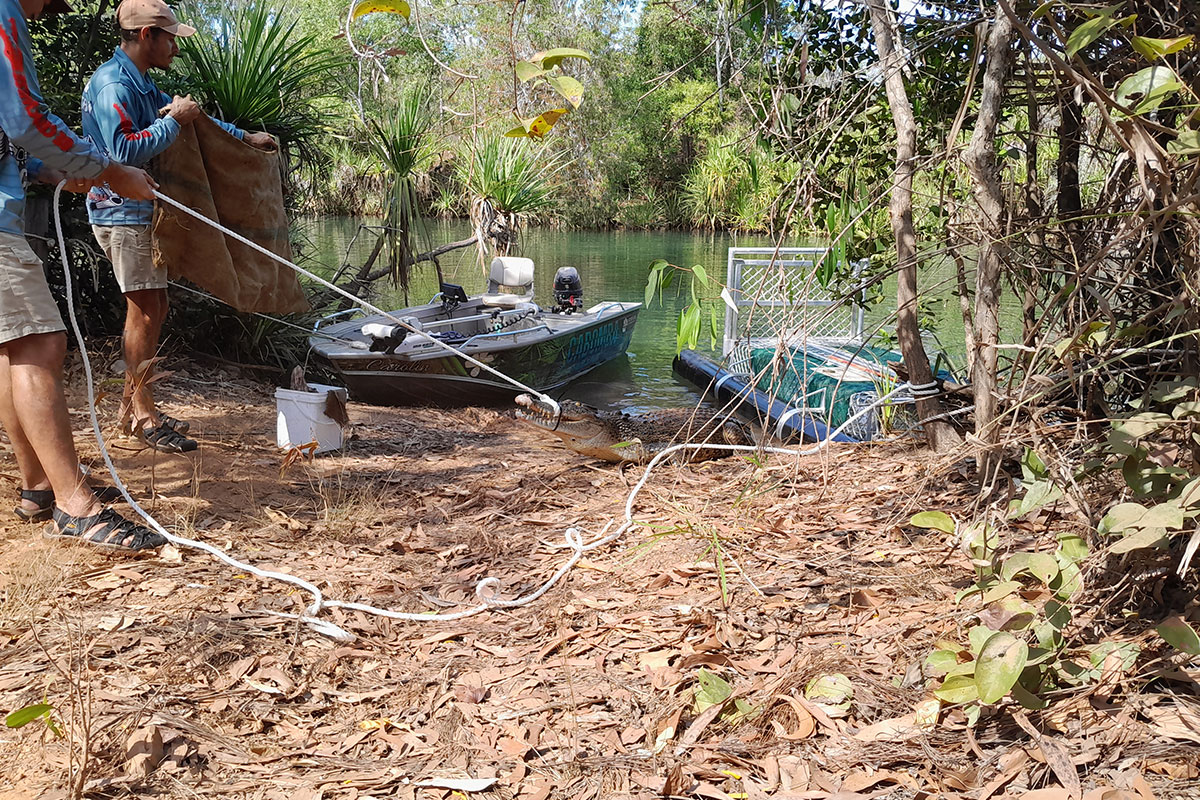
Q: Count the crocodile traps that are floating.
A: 1